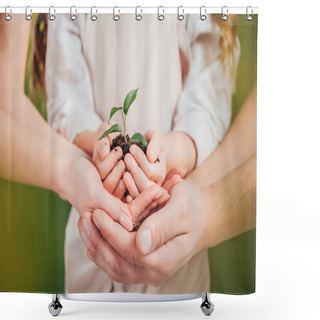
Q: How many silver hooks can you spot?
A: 12